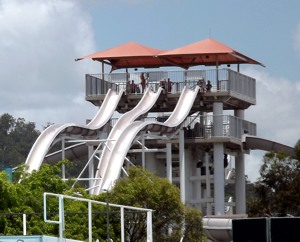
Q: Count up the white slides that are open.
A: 3